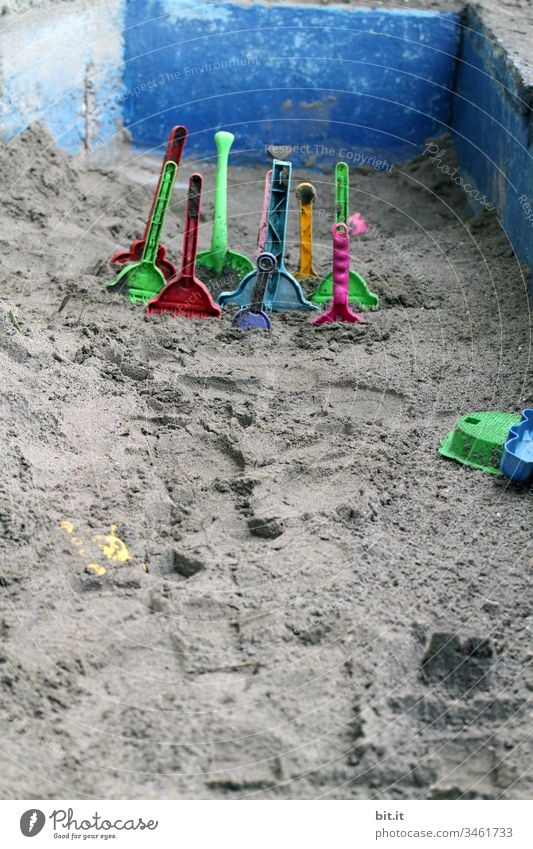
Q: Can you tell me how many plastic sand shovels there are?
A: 10